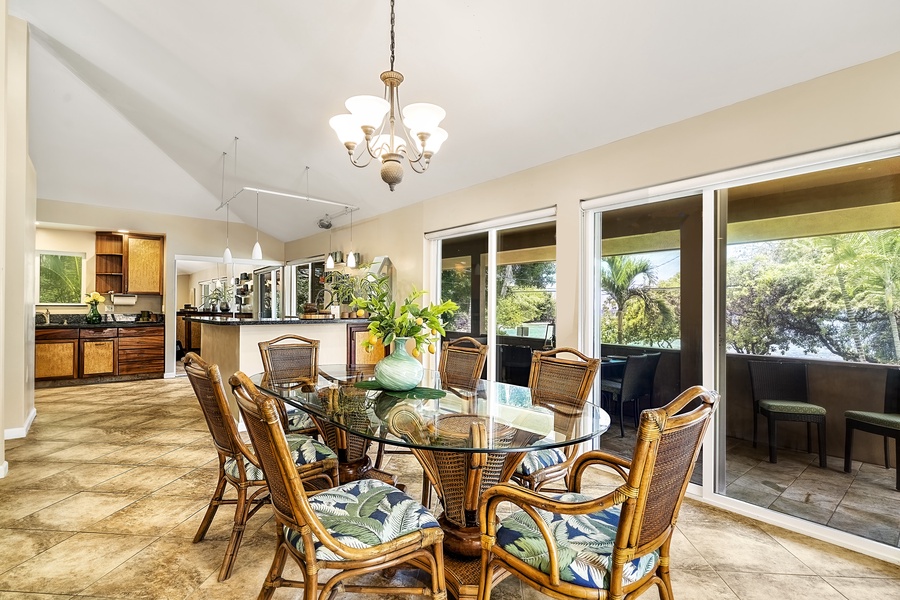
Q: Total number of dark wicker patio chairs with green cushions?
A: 2